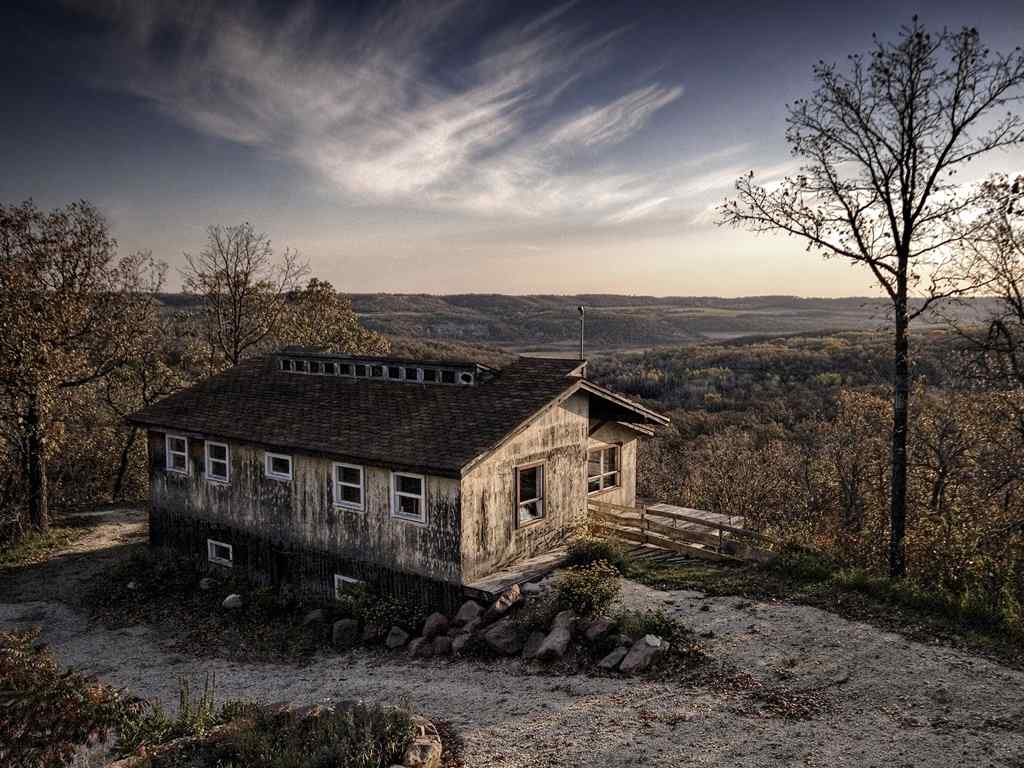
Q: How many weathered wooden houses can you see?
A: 1